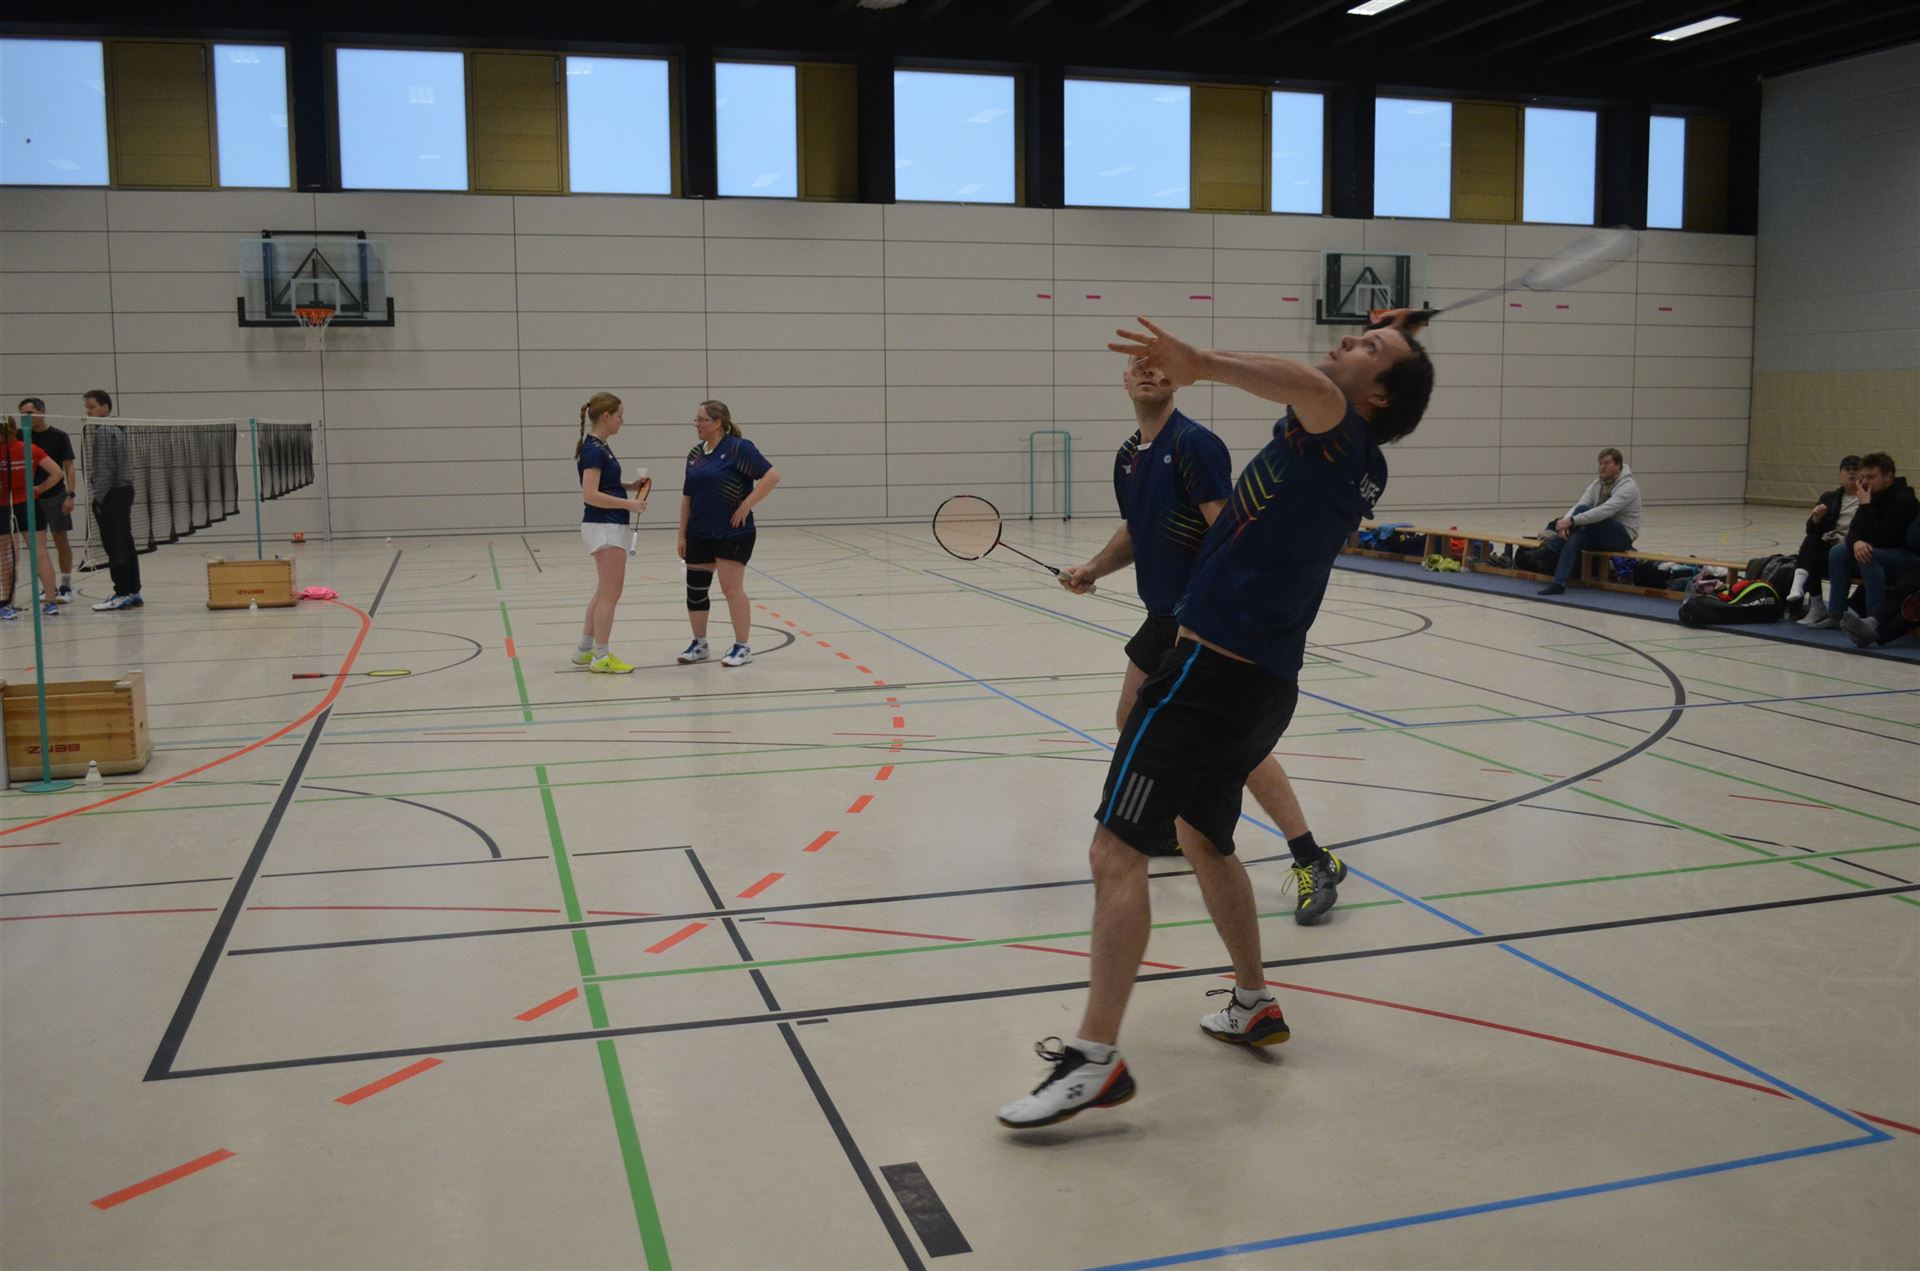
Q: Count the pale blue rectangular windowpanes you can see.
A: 11